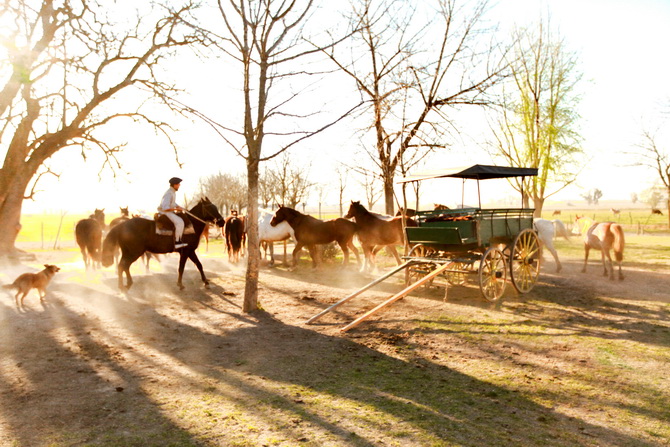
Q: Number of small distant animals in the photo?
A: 3